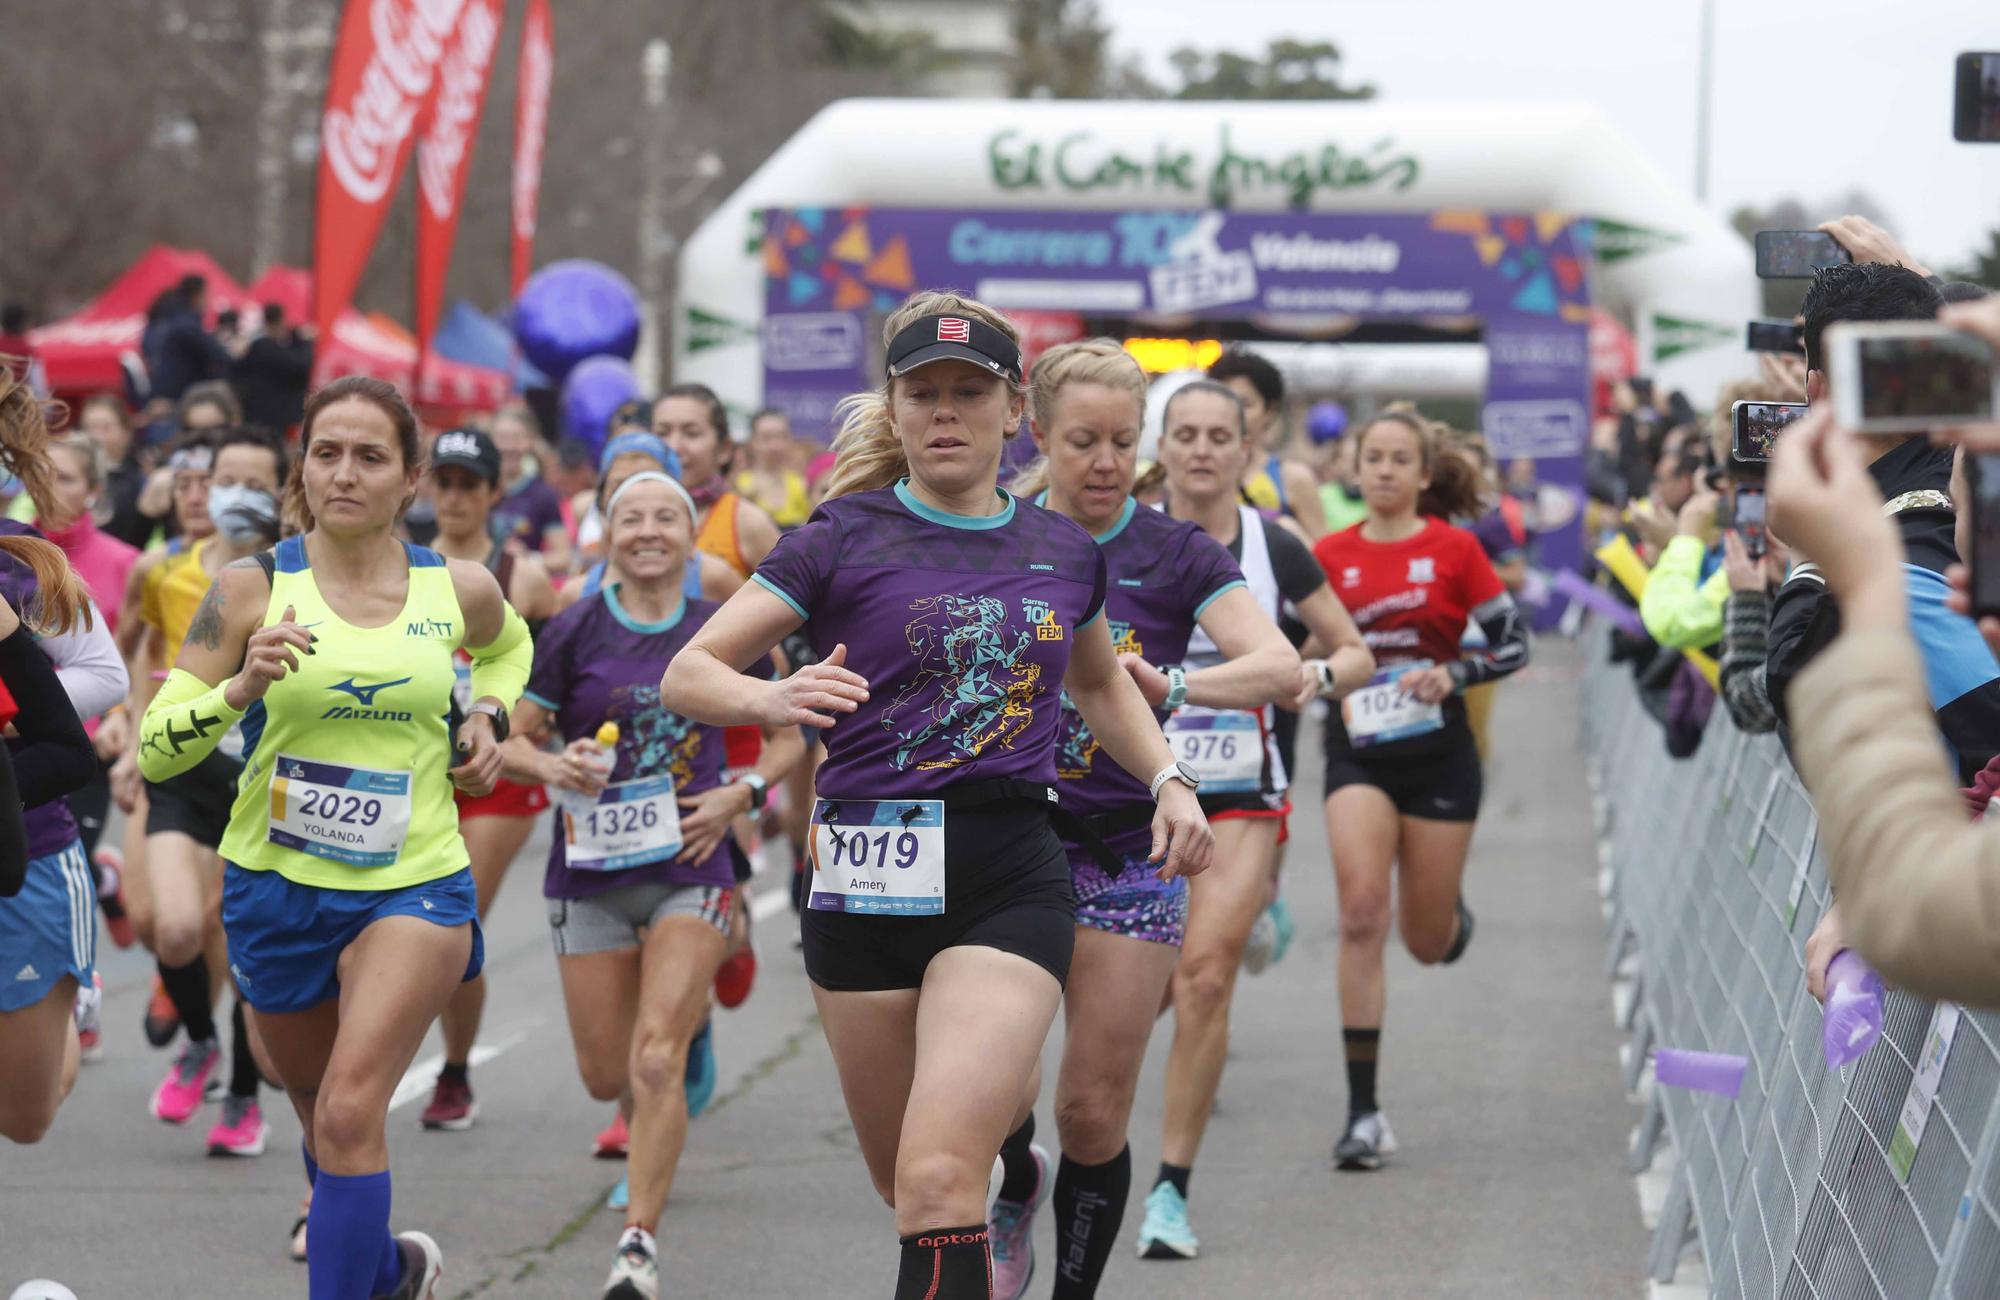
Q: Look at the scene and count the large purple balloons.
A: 2